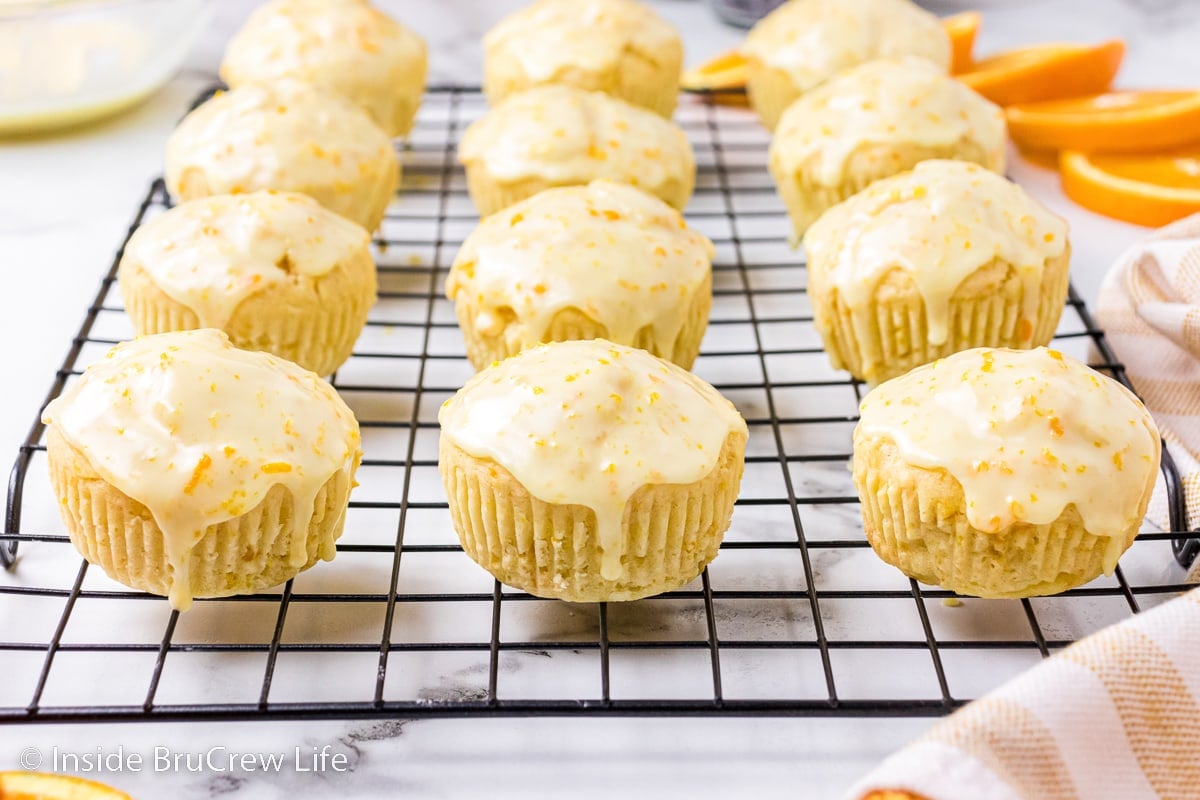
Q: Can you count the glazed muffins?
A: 12